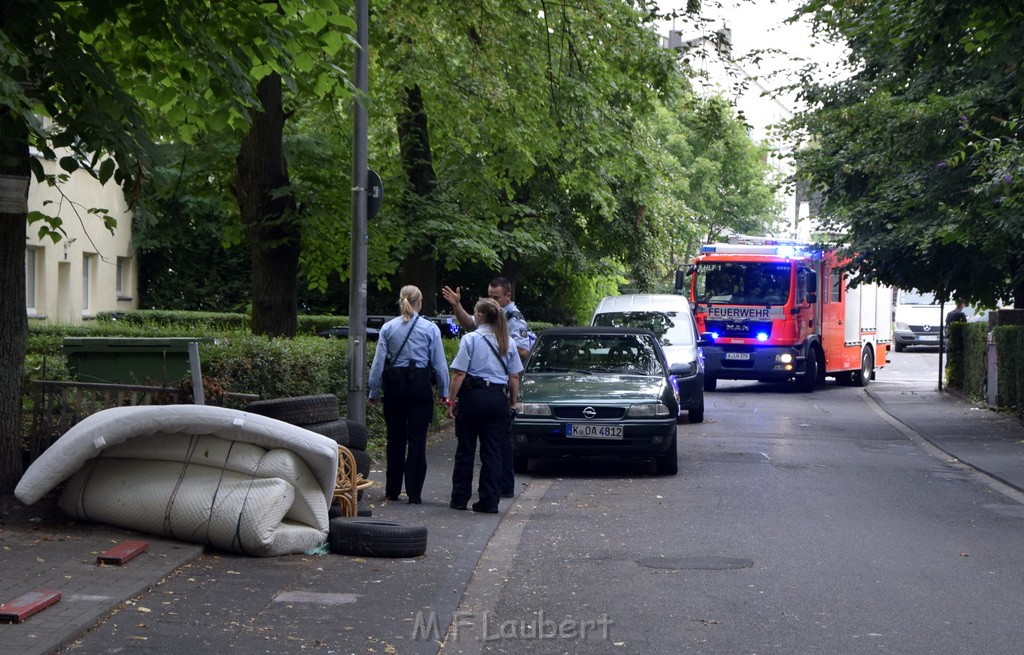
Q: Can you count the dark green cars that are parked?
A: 1